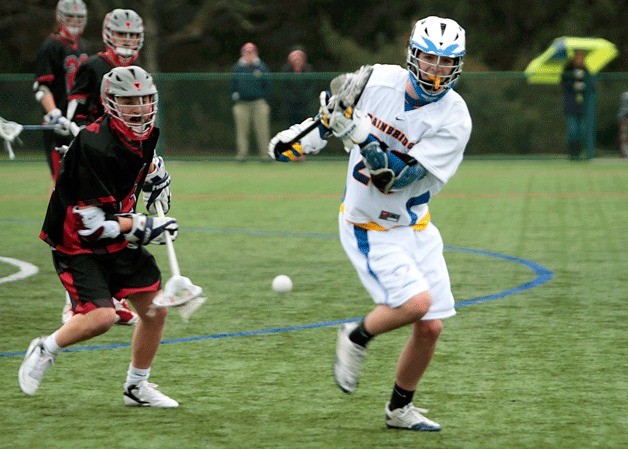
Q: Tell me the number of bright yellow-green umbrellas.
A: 1